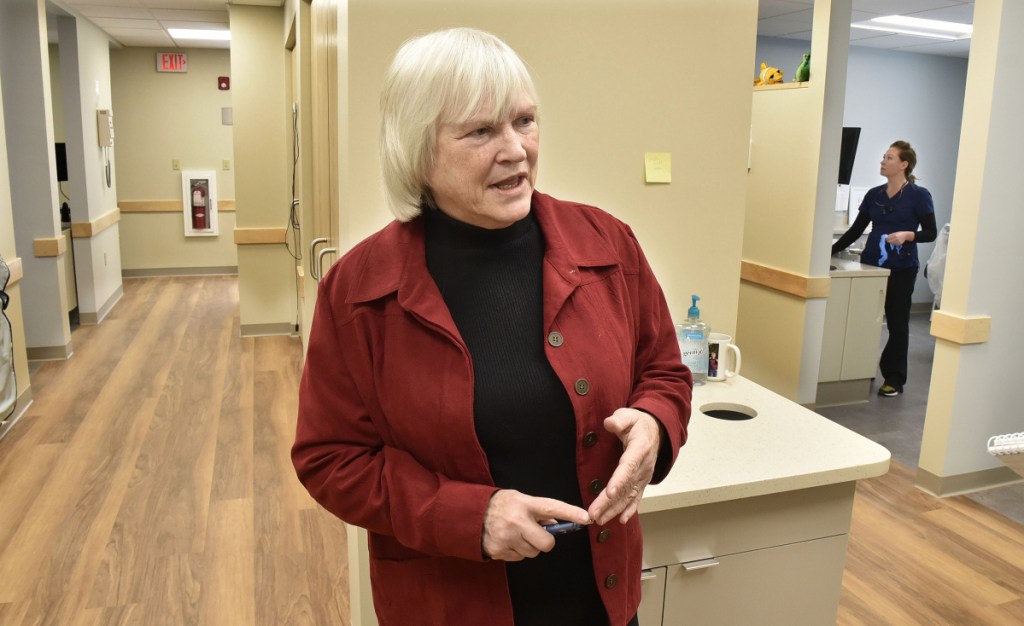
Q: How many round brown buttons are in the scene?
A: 6